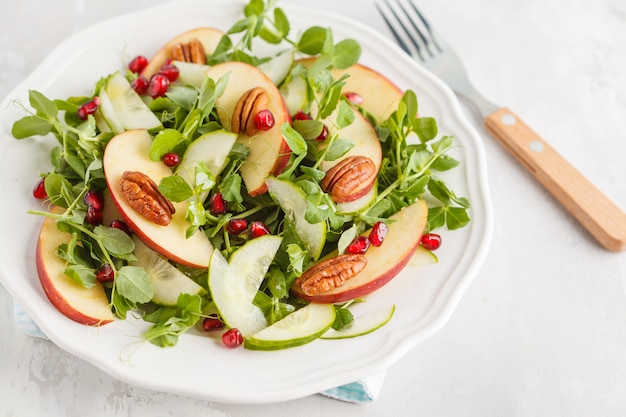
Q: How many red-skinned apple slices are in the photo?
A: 7